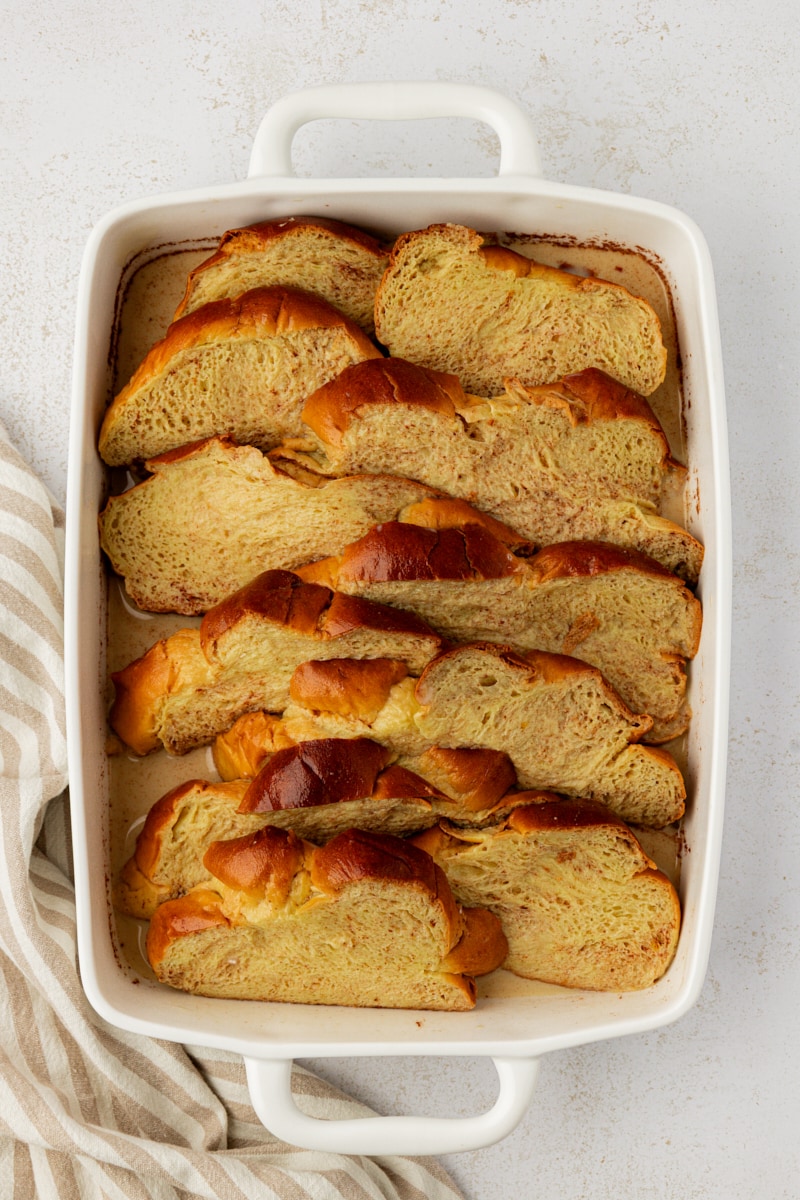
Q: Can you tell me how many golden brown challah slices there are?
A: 11